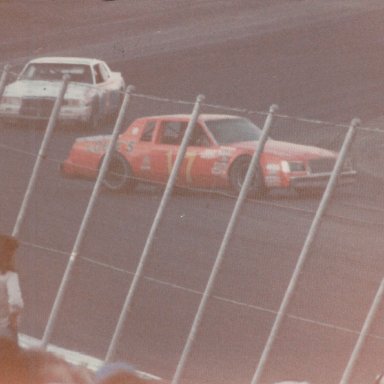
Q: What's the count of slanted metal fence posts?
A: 7